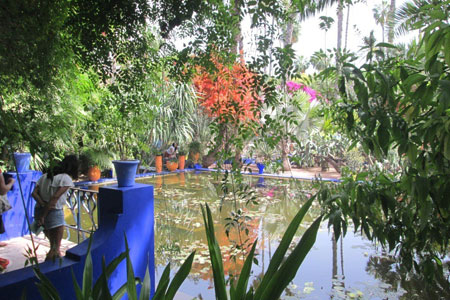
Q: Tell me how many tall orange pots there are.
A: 2